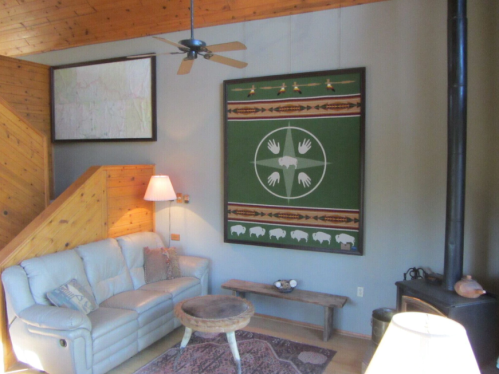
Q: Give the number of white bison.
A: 7